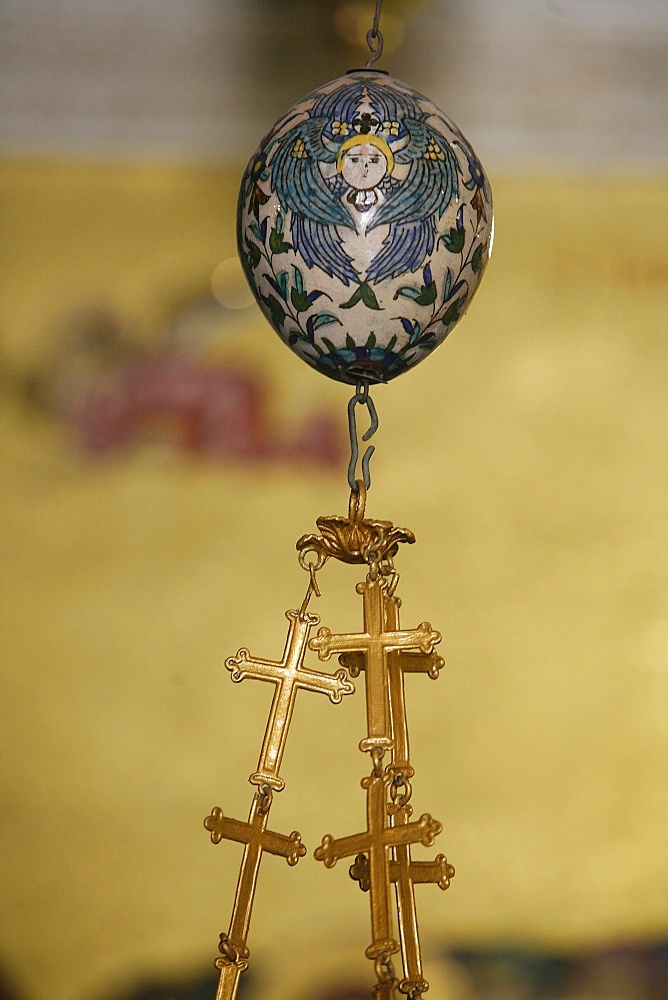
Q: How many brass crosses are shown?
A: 6